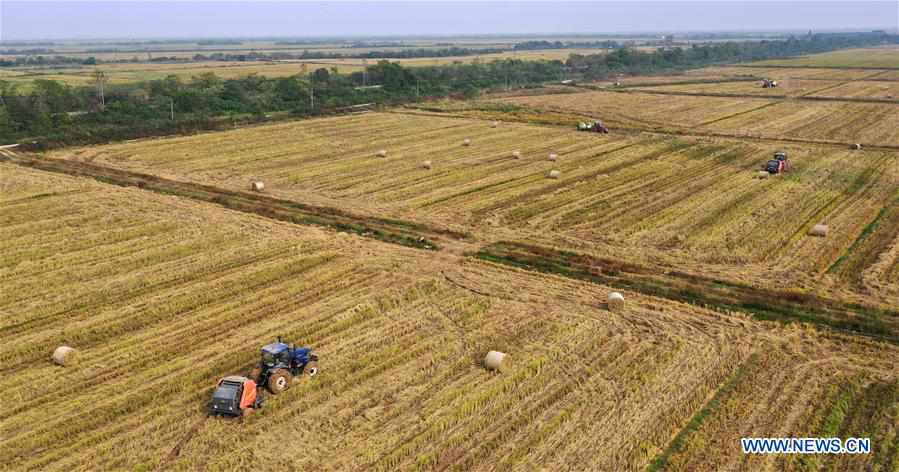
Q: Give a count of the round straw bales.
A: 14